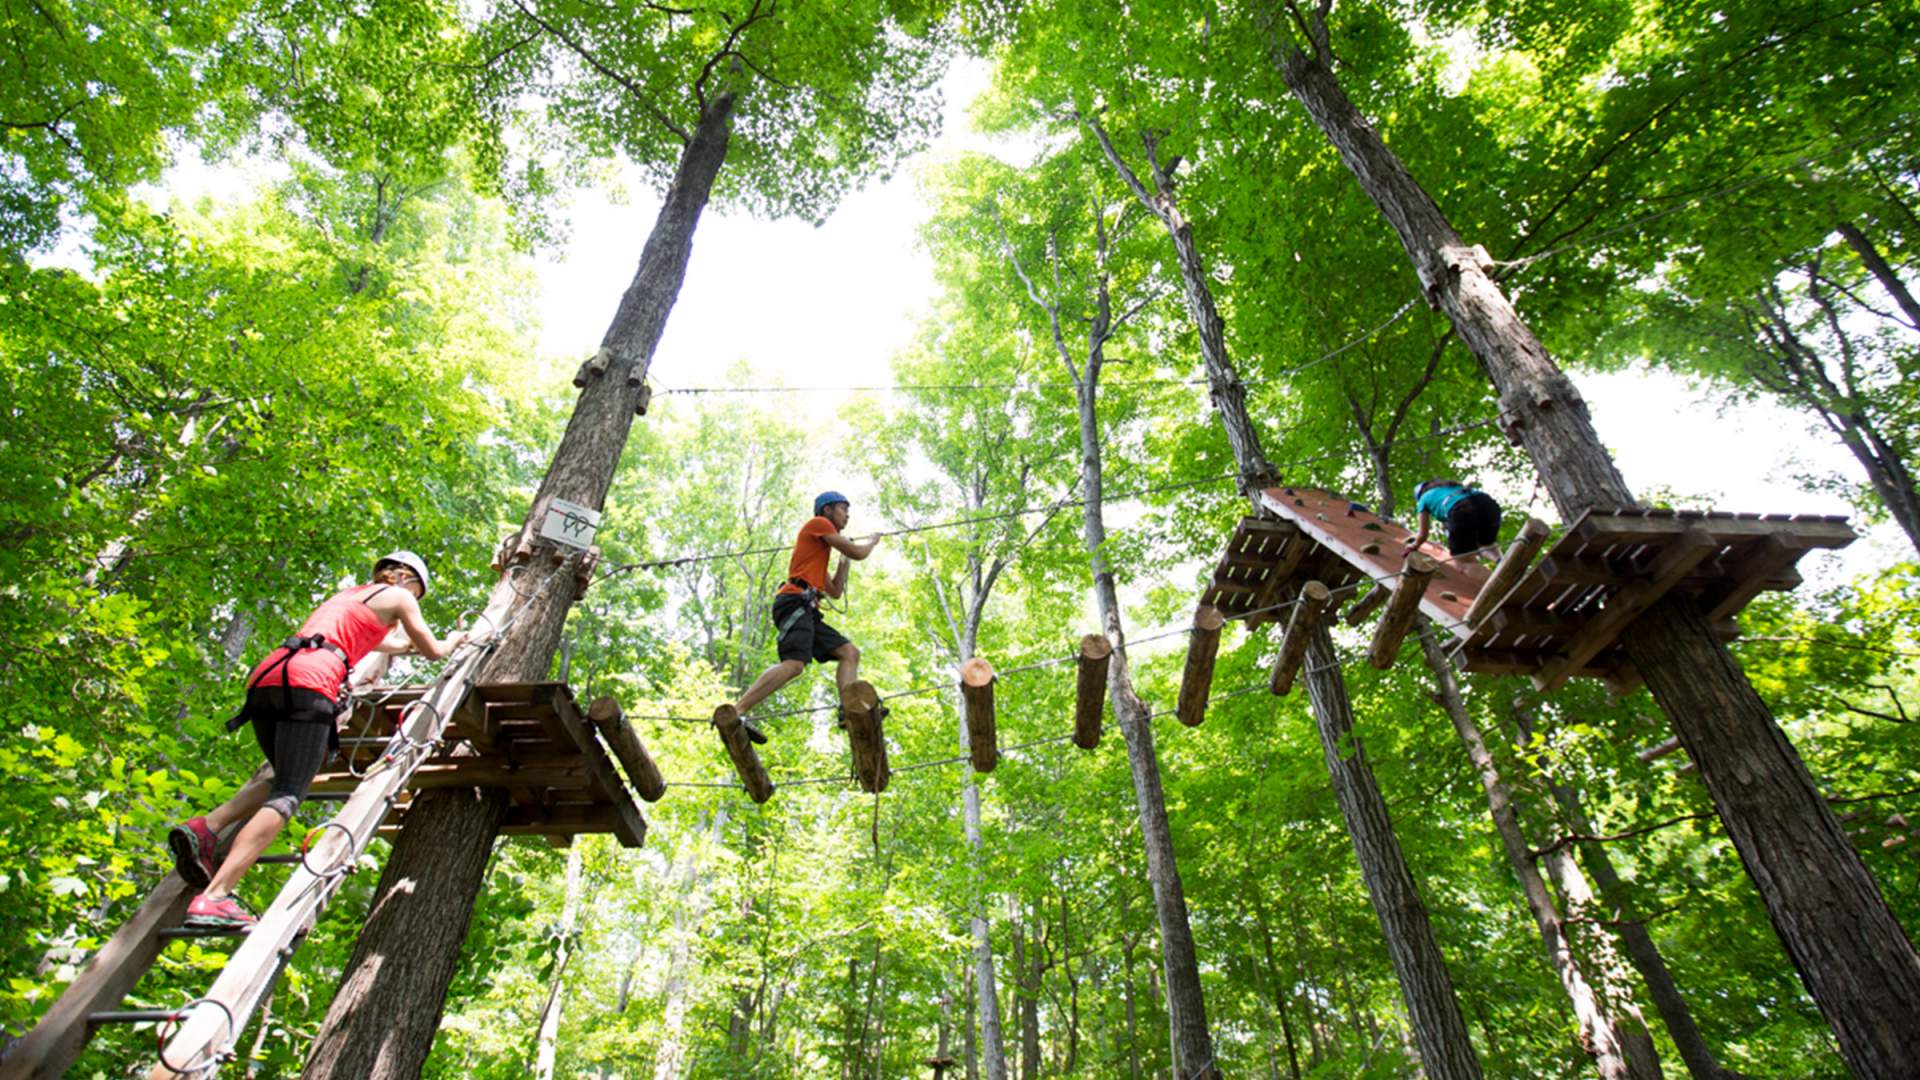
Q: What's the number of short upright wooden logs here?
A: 9